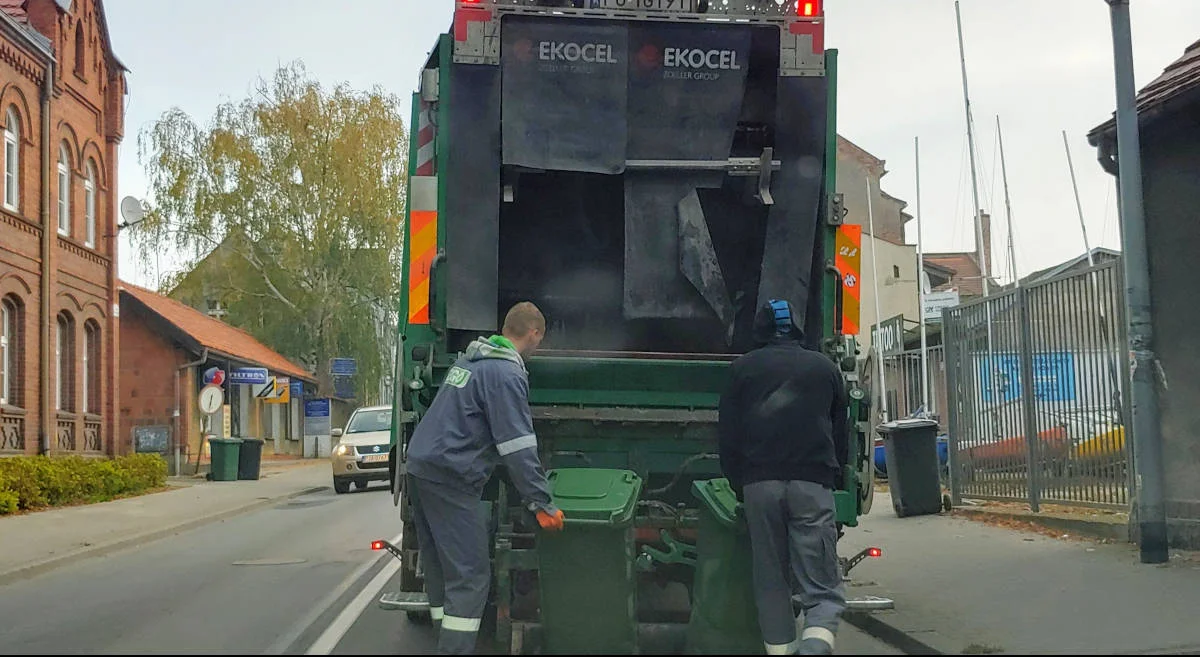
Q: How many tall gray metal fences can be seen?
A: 1